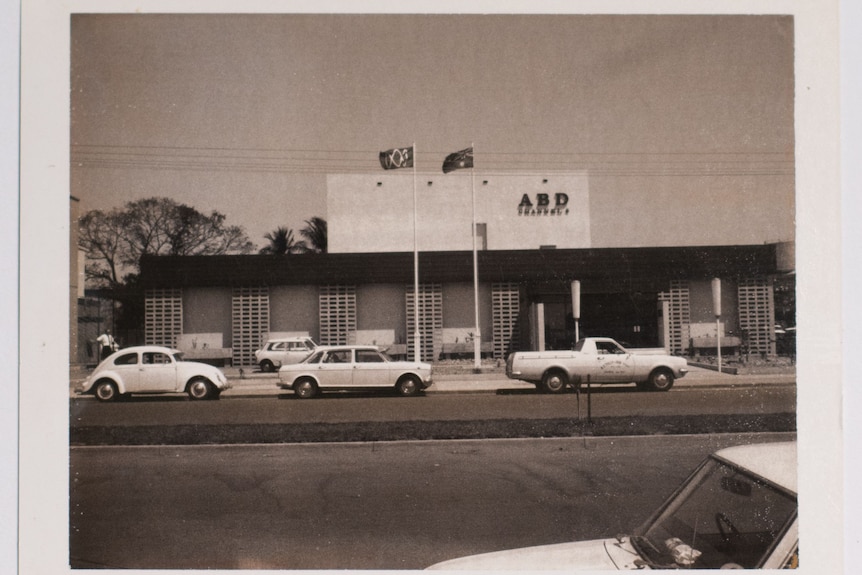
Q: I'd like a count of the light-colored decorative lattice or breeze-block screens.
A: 7